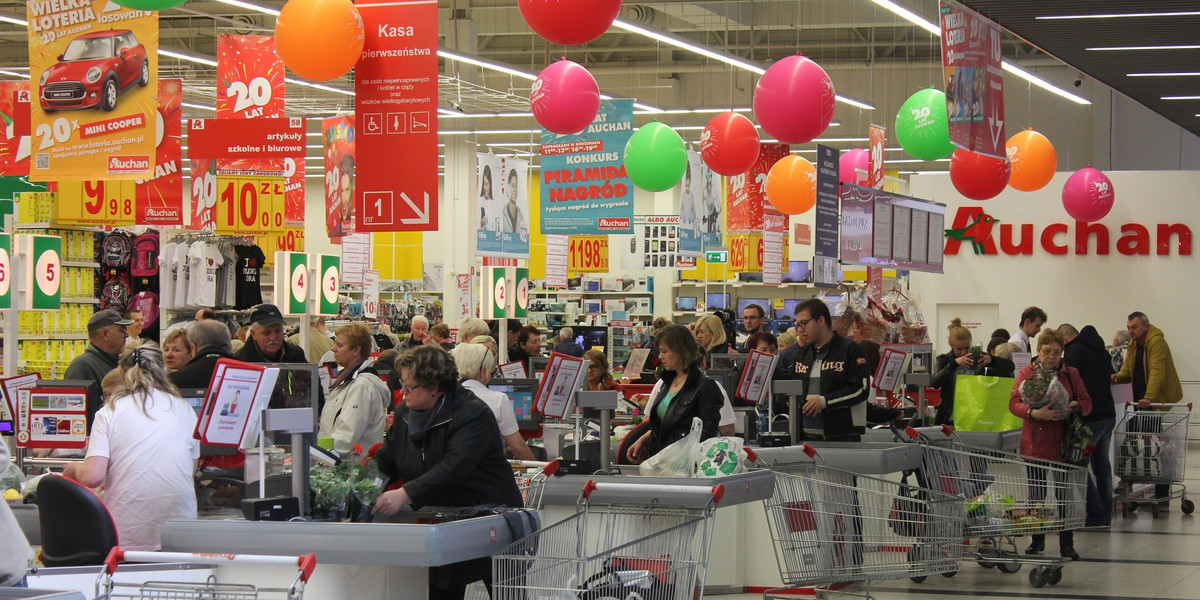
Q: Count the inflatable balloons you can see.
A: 13